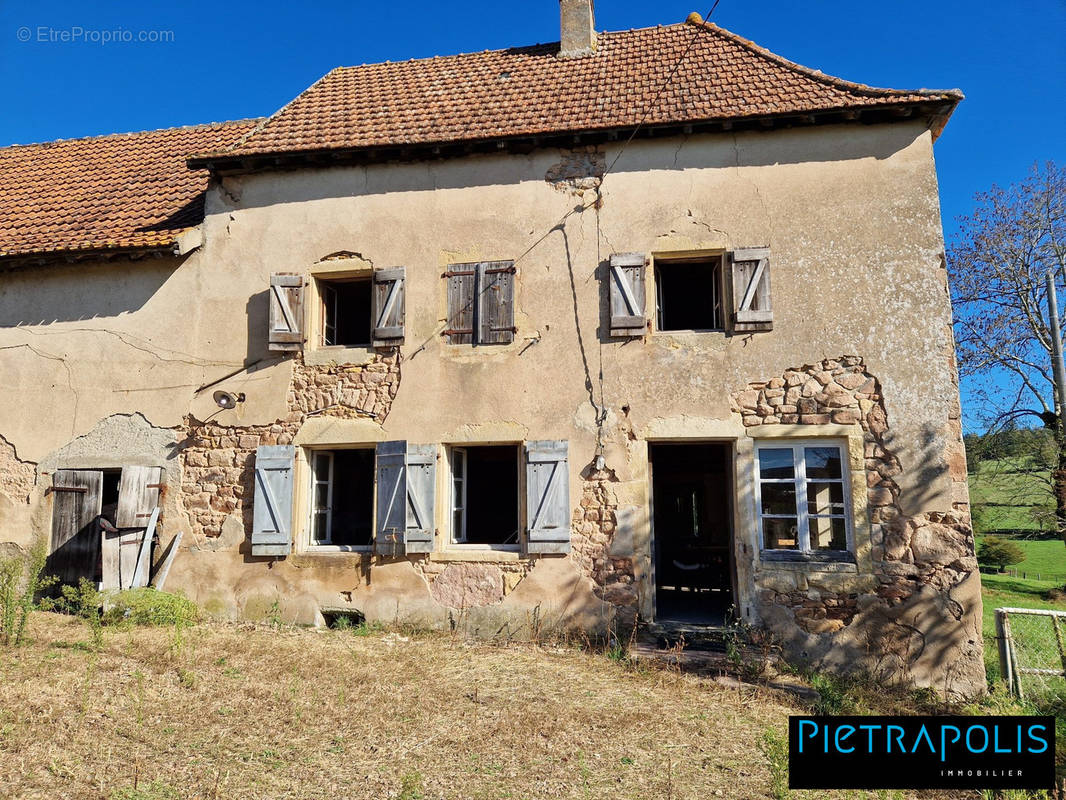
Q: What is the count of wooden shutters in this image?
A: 10